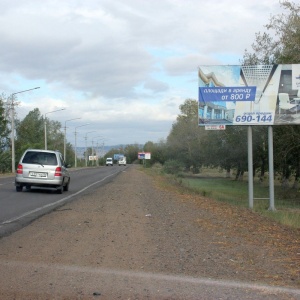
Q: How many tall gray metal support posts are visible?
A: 2